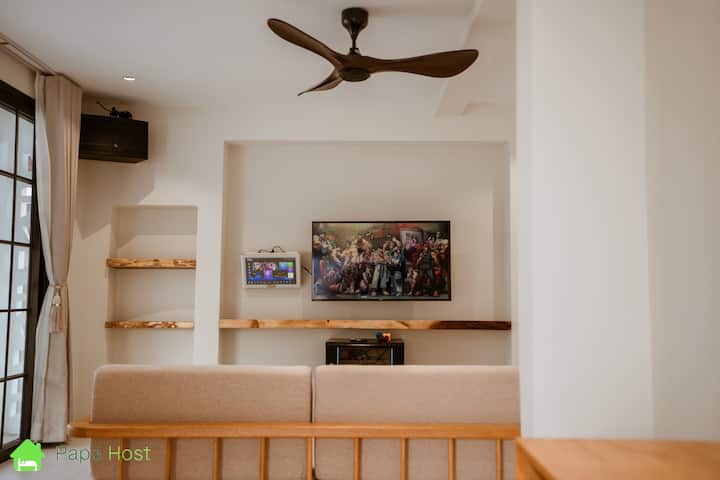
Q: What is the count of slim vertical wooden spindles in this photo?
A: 9